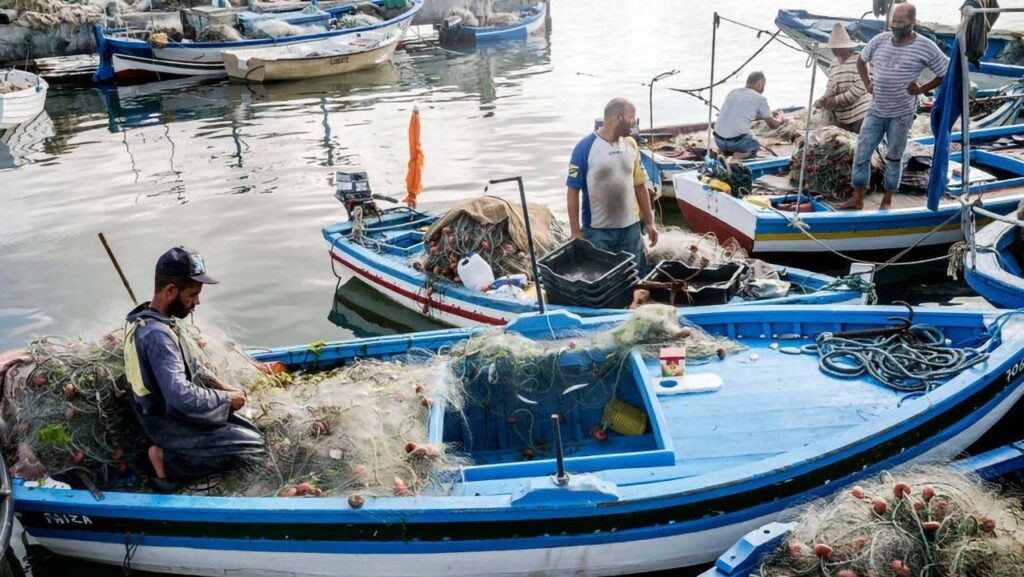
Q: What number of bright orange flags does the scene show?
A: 1